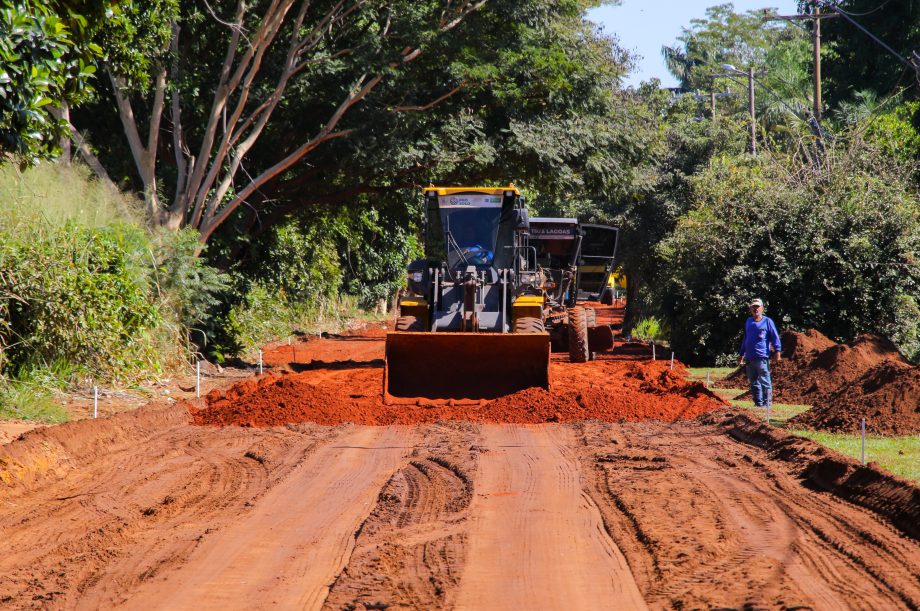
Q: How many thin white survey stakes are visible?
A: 10